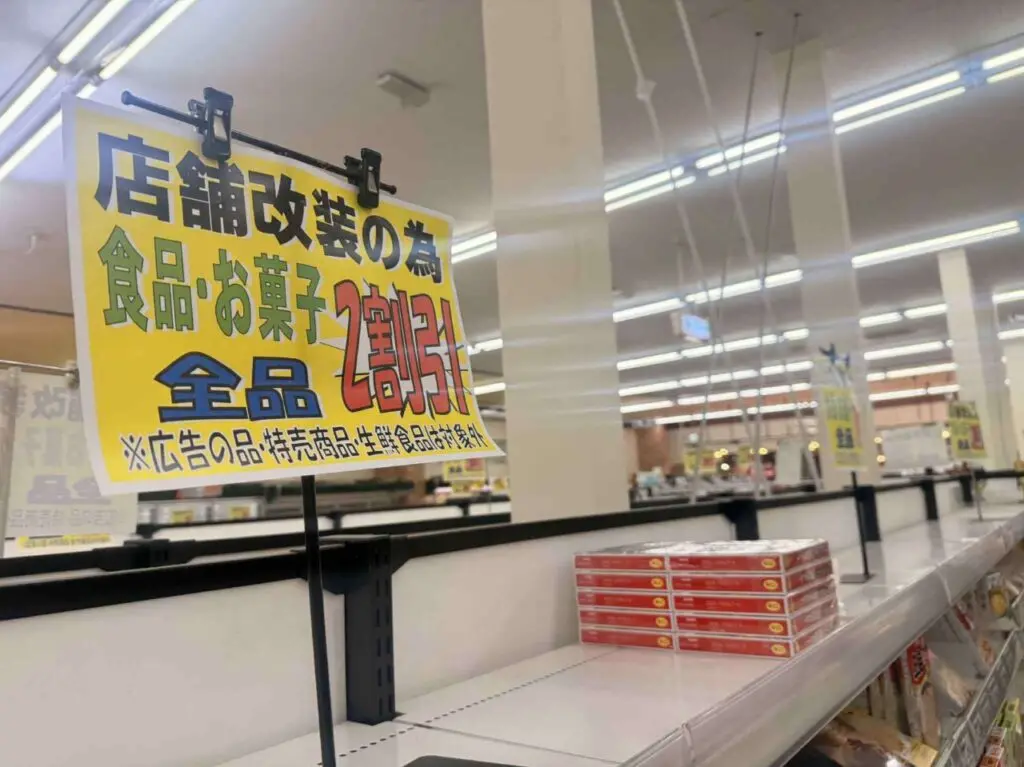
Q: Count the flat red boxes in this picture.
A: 10